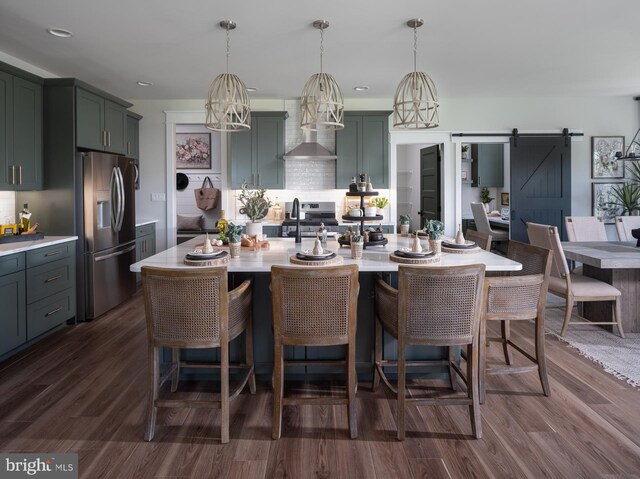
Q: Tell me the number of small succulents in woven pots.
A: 4